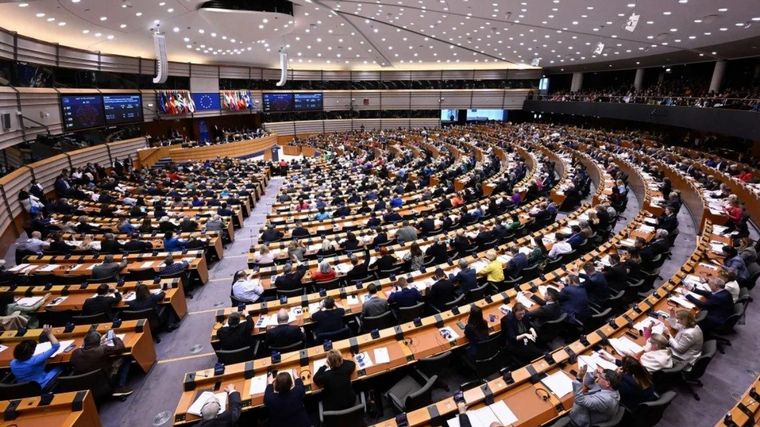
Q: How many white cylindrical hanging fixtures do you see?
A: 2